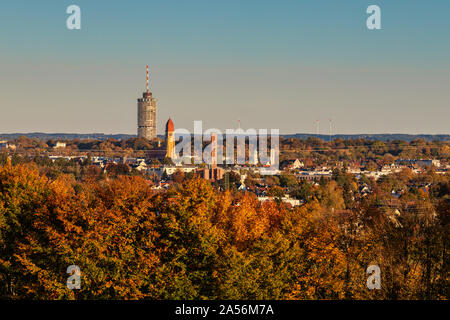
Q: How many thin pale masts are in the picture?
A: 3